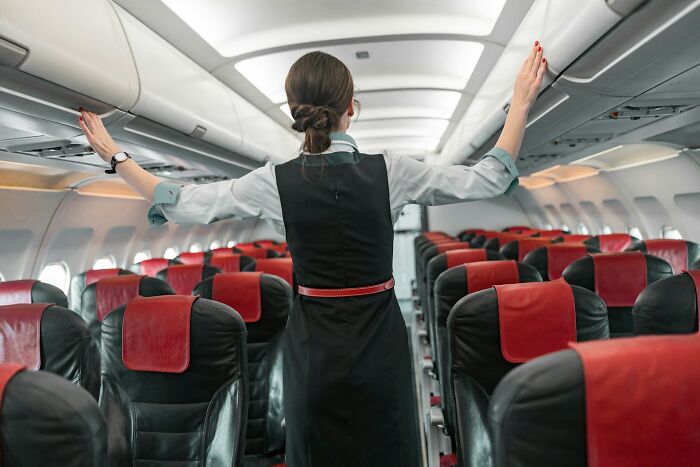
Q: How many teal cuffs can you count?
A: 2